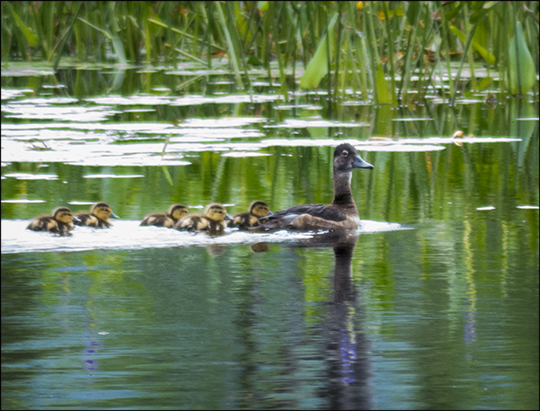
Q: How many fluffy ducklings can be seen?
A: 5